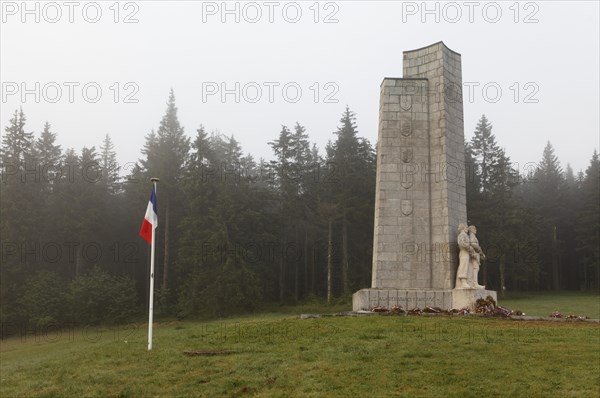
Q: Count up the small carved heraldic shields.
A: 5